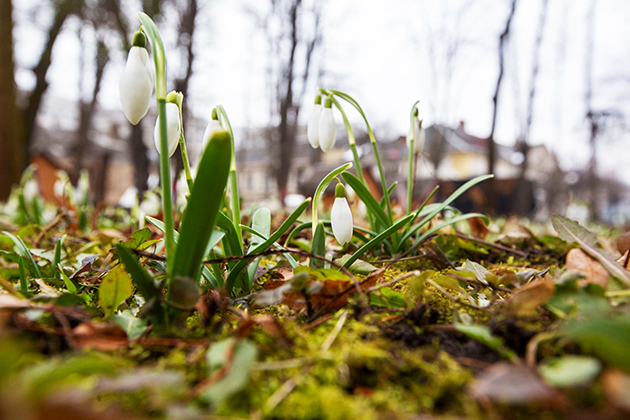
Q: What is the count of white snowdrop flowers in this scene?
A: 7